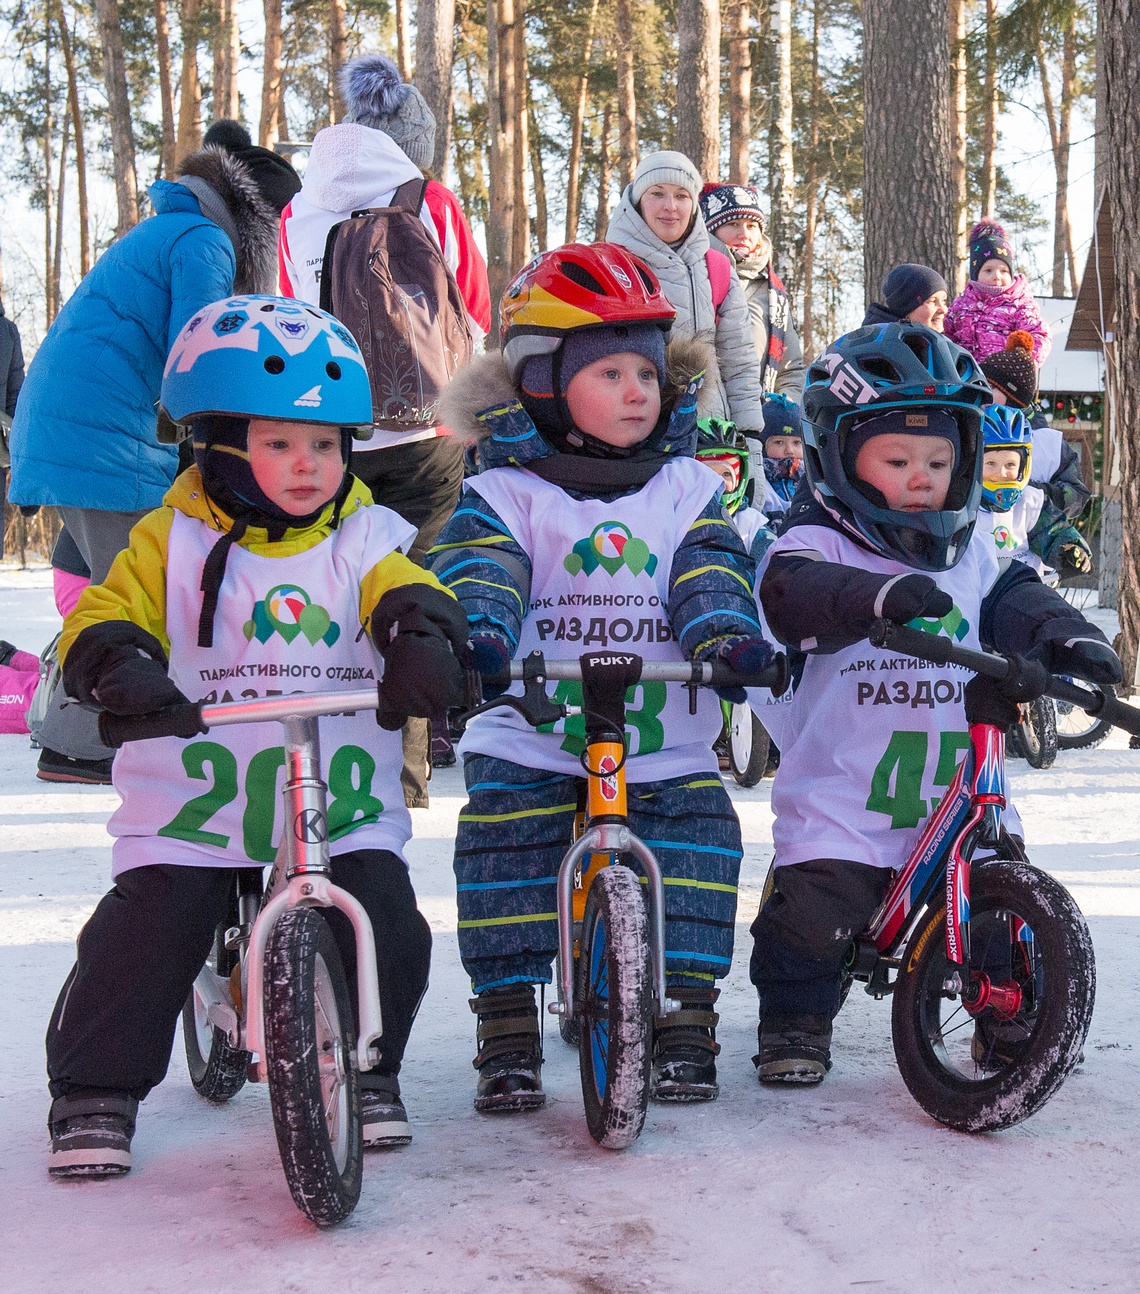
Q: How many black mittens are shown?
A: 4